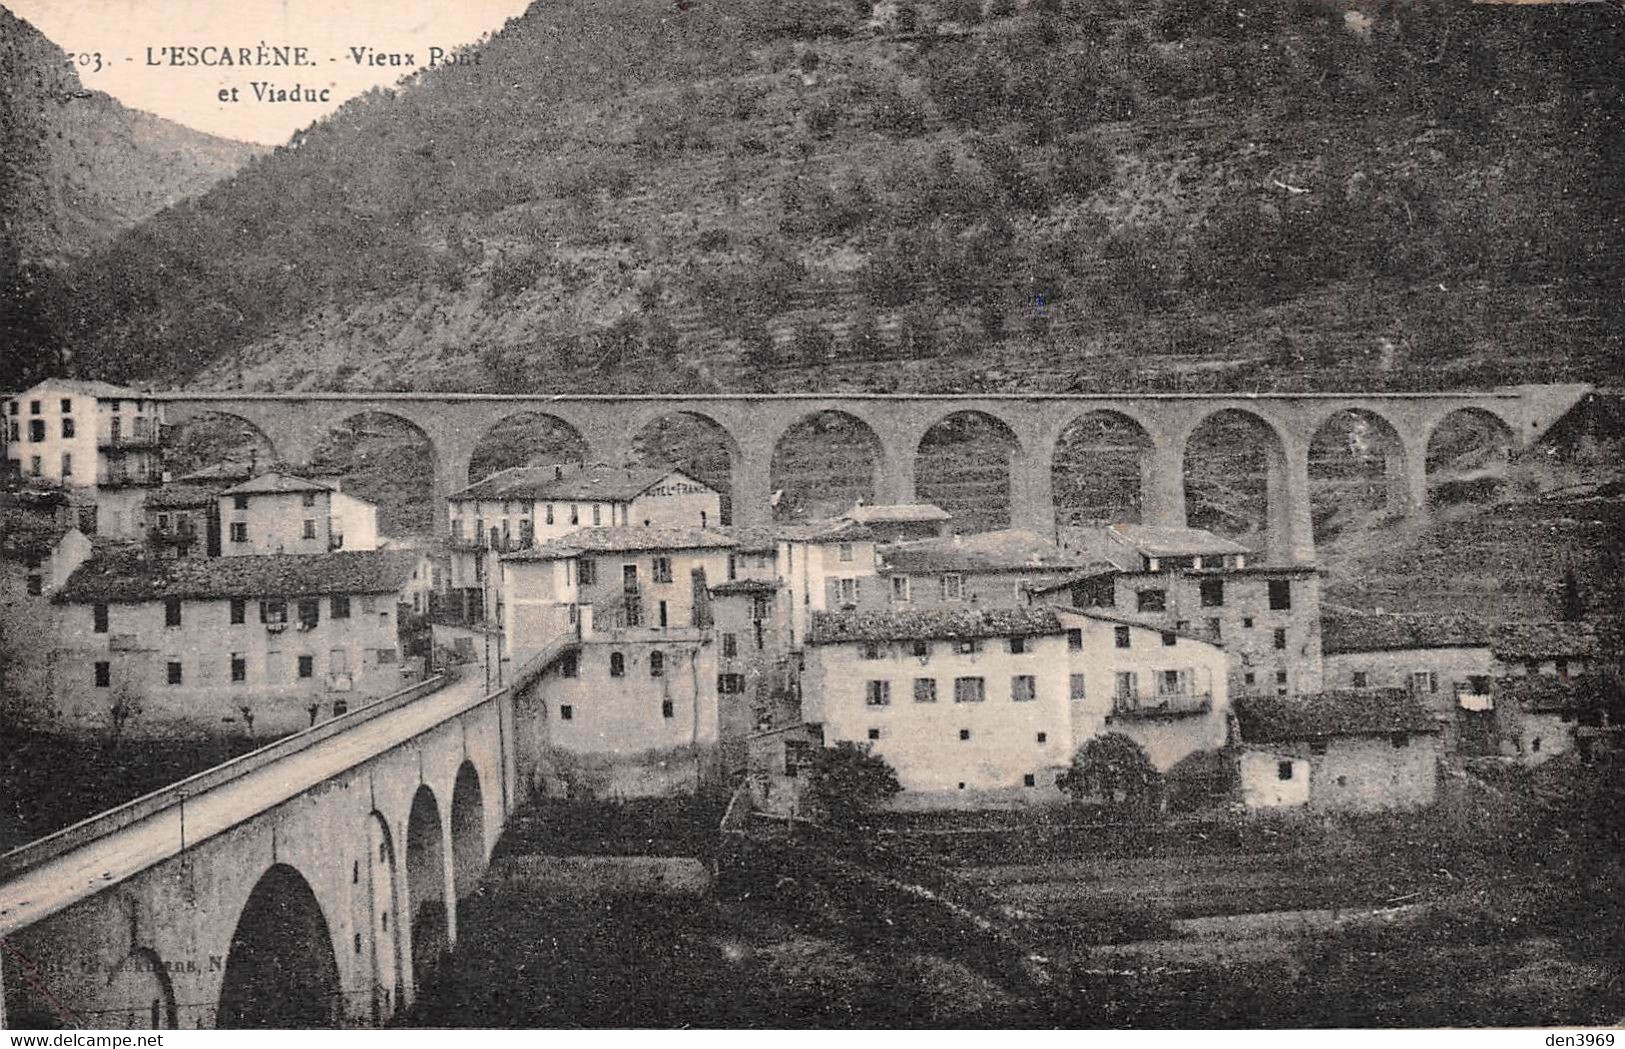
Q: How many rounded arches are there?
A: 15